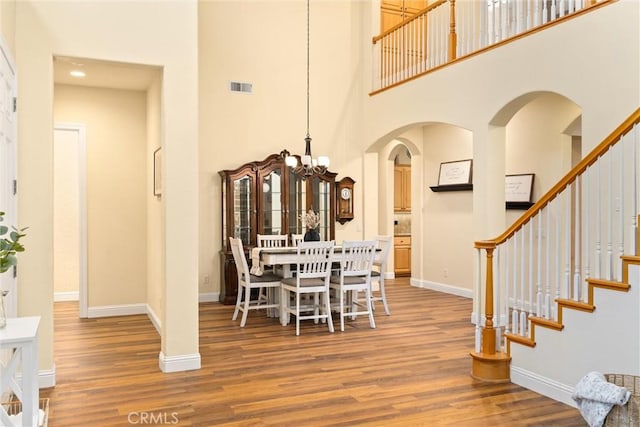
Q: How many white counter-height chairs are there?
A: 6